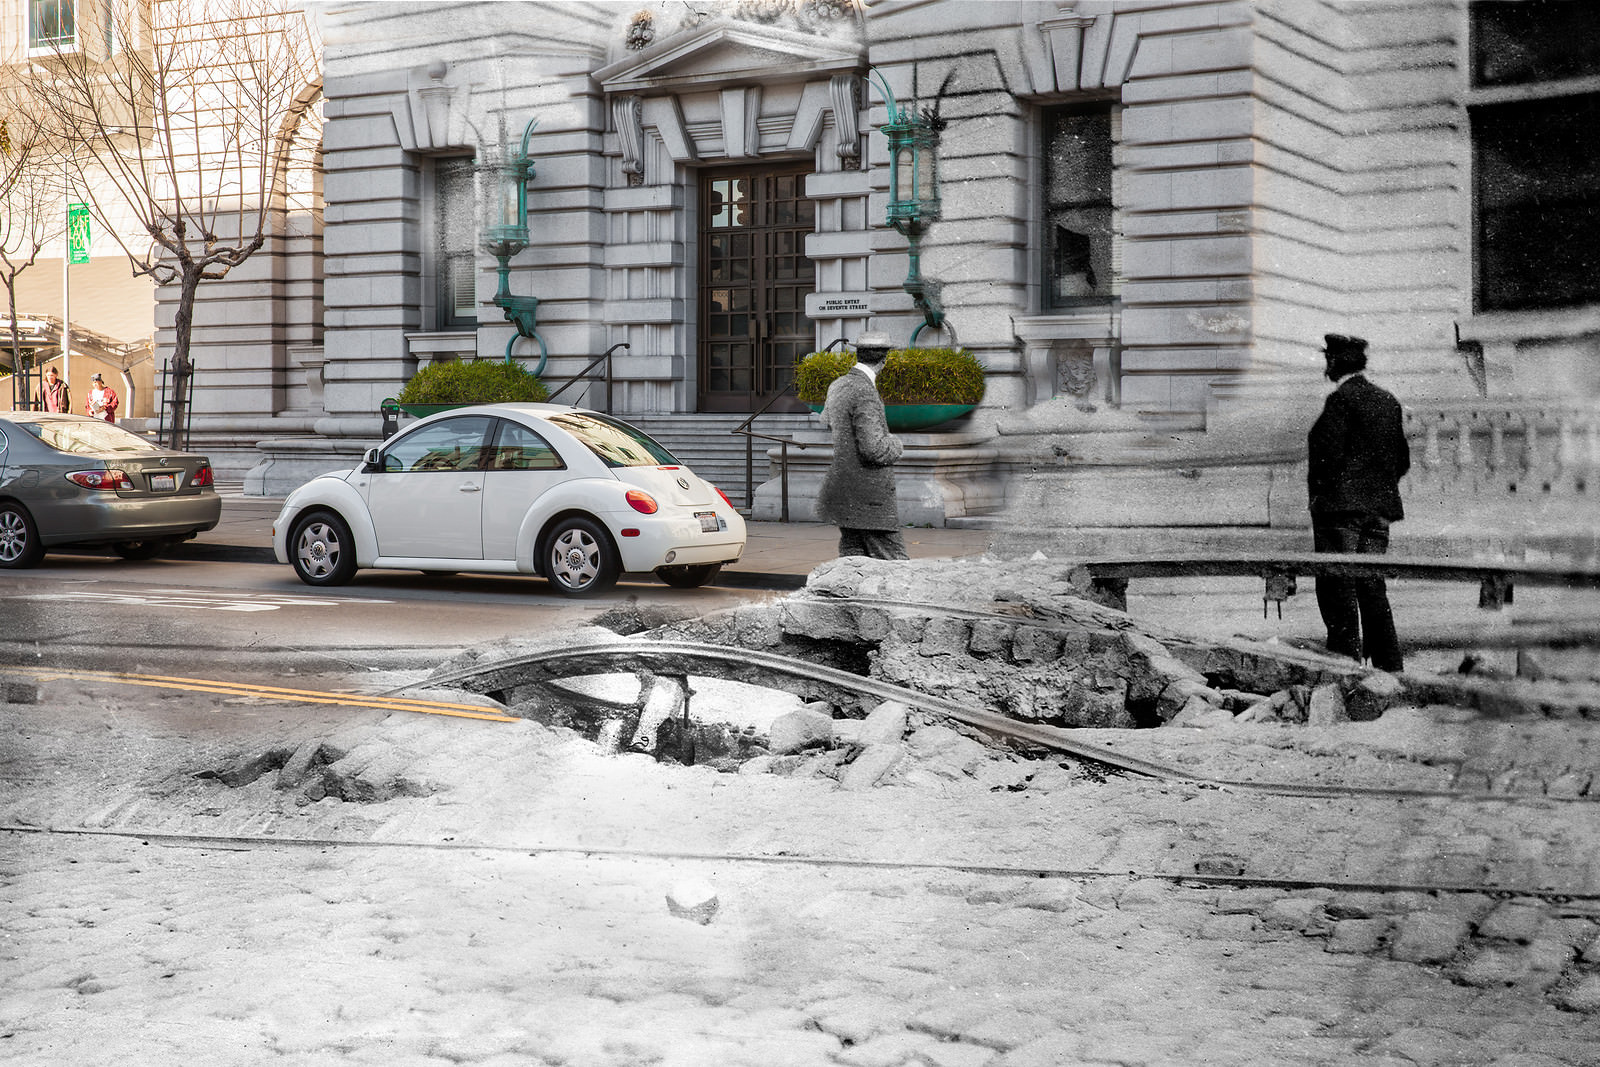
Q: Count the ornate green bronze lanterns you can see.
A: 2